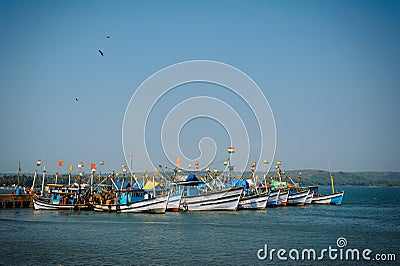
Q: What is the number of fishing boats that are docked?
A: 10